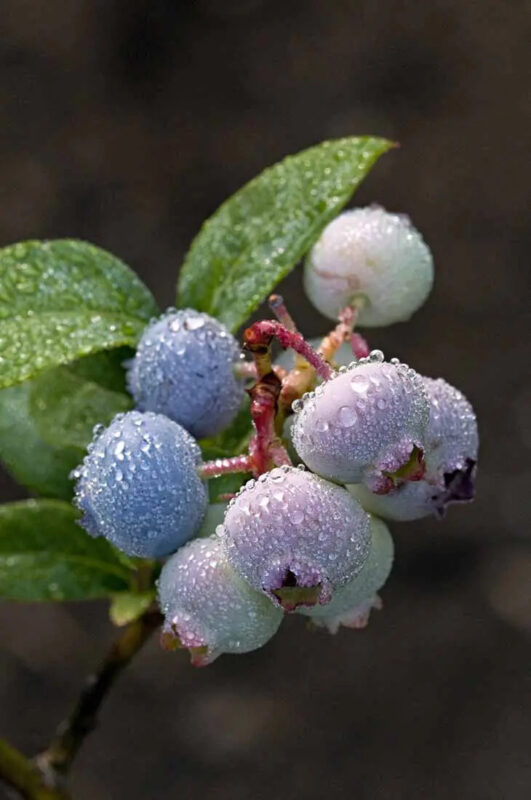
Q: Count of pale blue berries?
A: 2